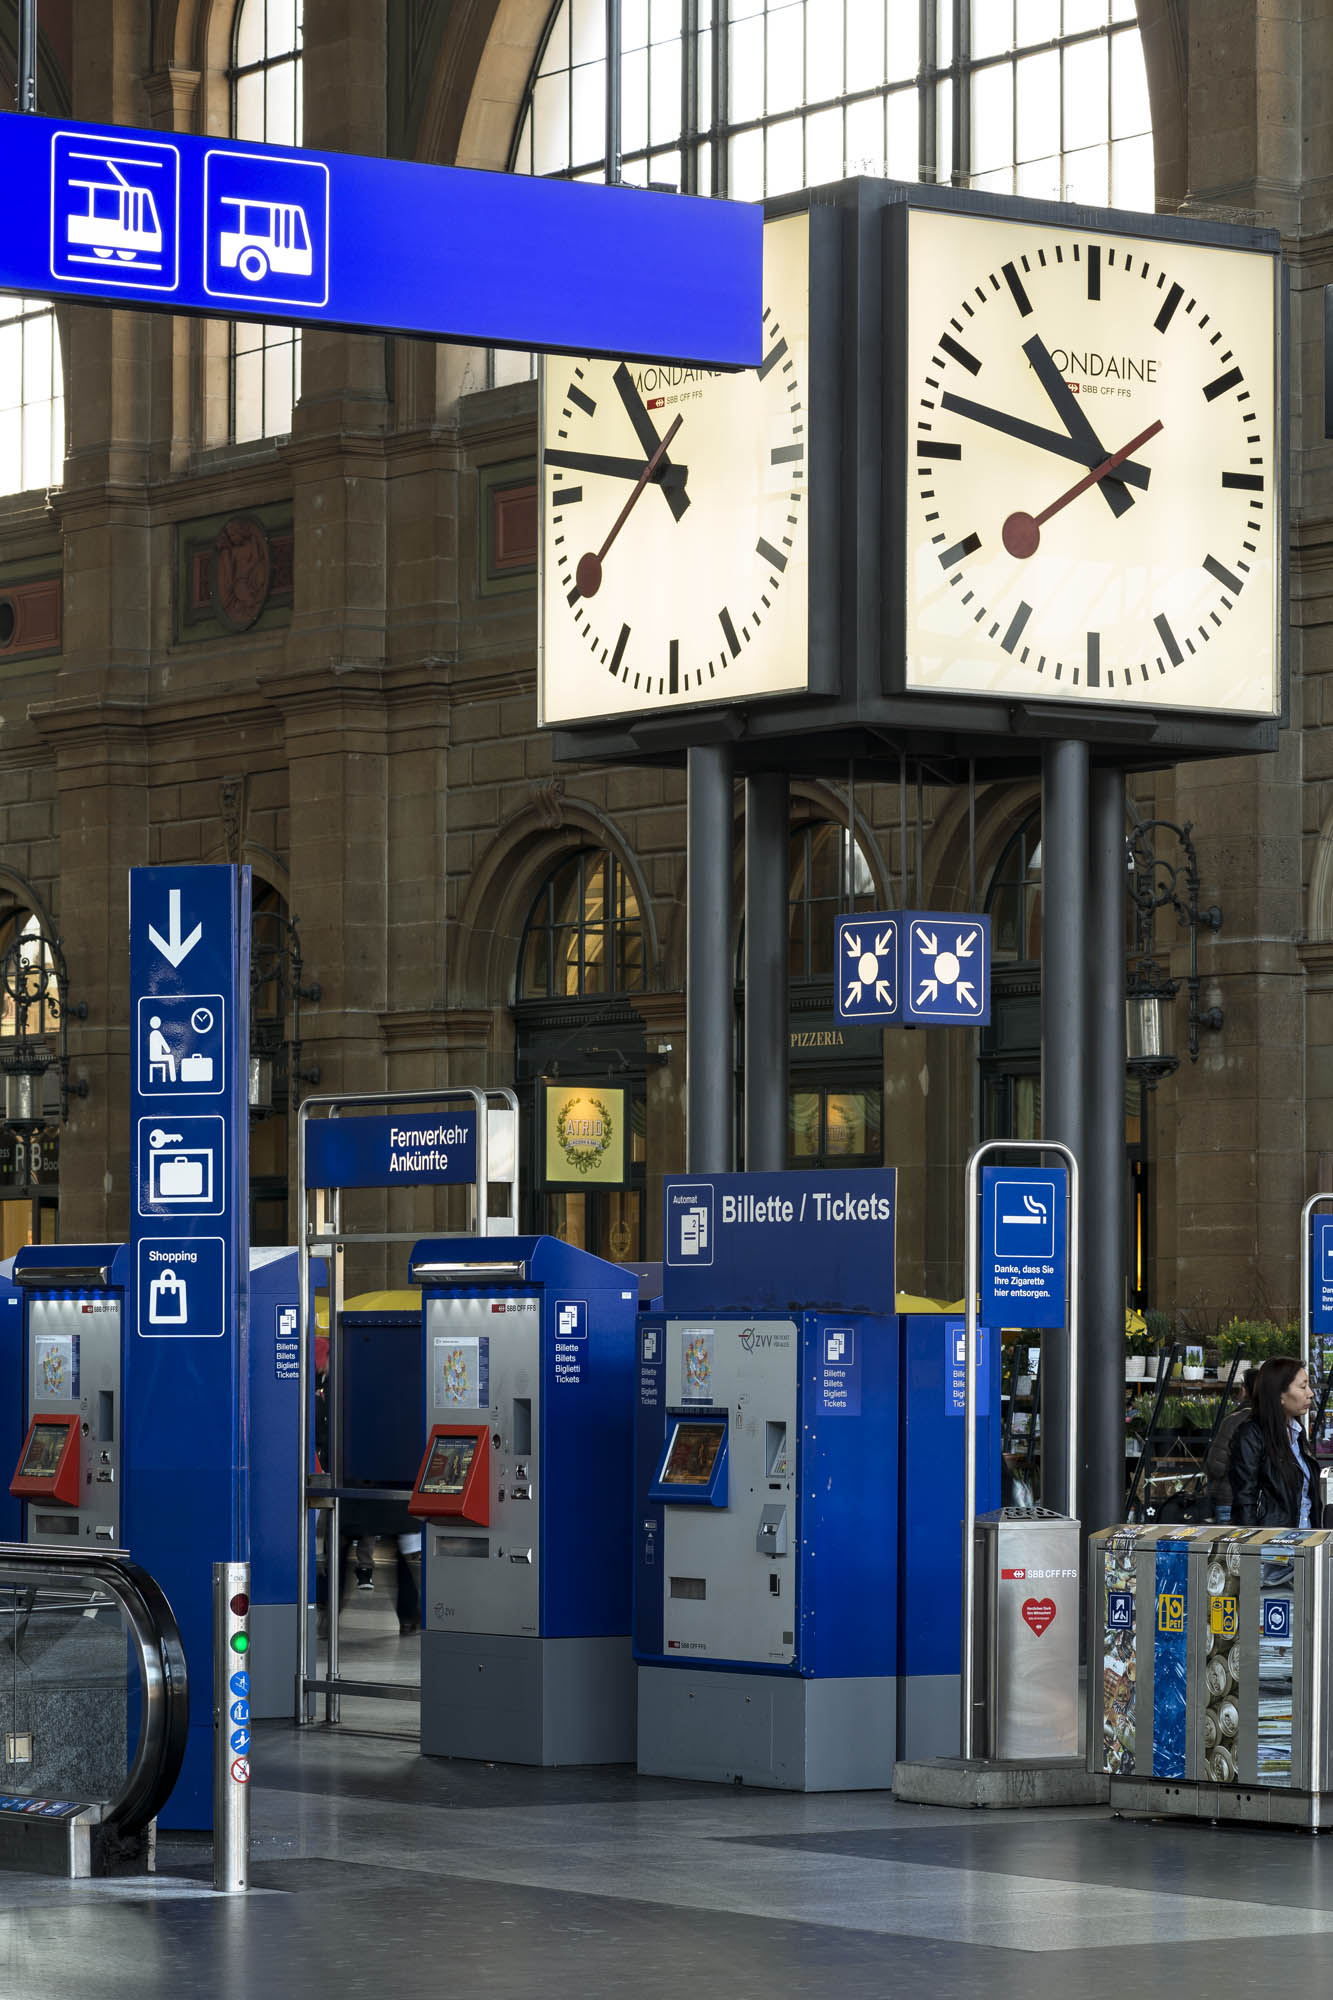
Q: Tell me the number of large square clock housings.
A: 2